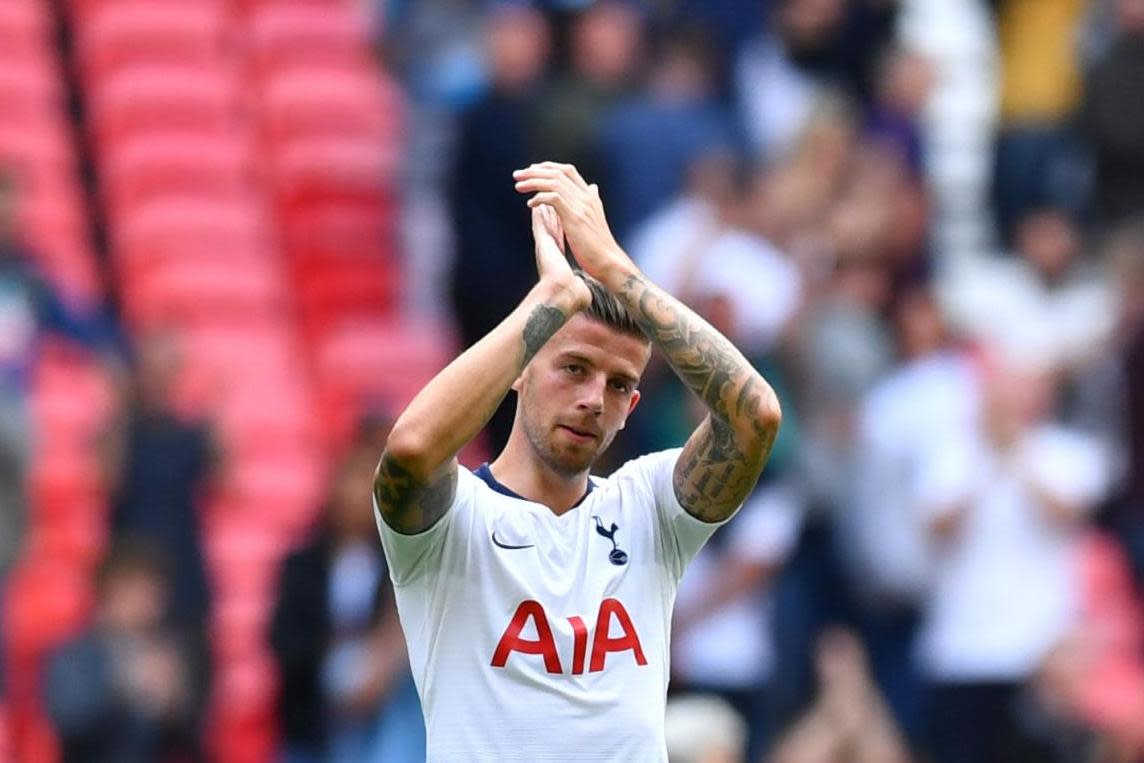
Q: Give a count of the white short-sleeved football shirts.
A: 1